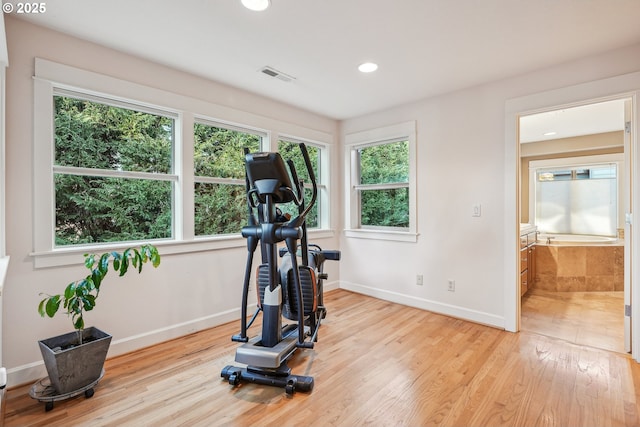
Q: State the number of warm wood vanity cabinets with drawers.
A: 1